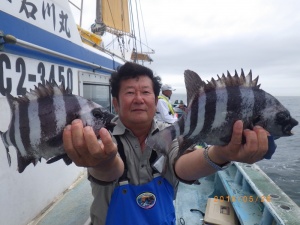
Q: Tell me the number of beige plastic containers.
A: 1